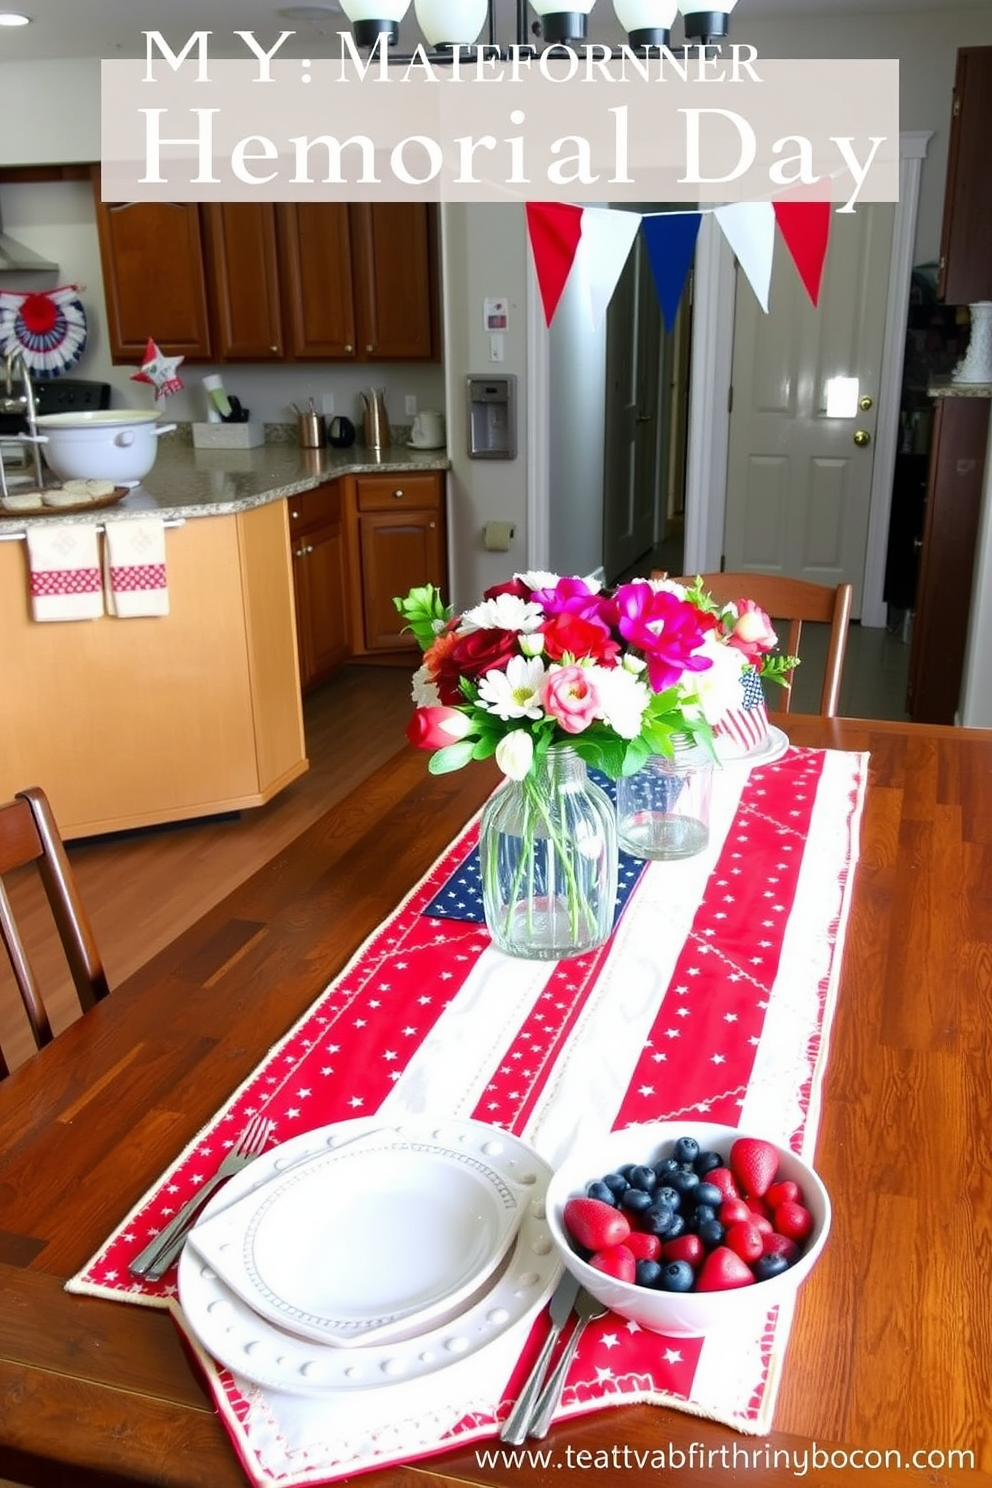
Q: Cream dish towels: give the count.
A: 2